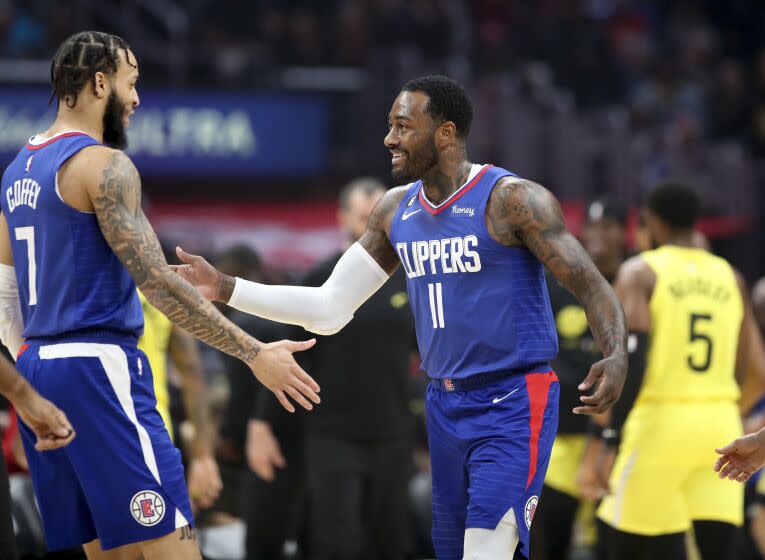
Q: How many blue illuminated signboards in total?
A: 1